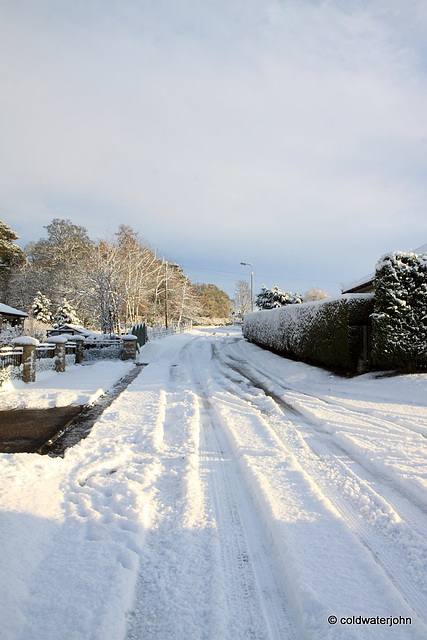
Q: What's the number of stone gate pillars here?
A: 4